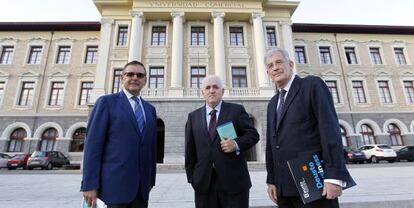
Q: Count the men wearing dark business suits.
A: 3